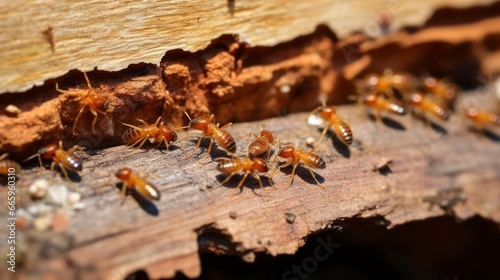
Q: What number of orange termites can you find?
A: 15